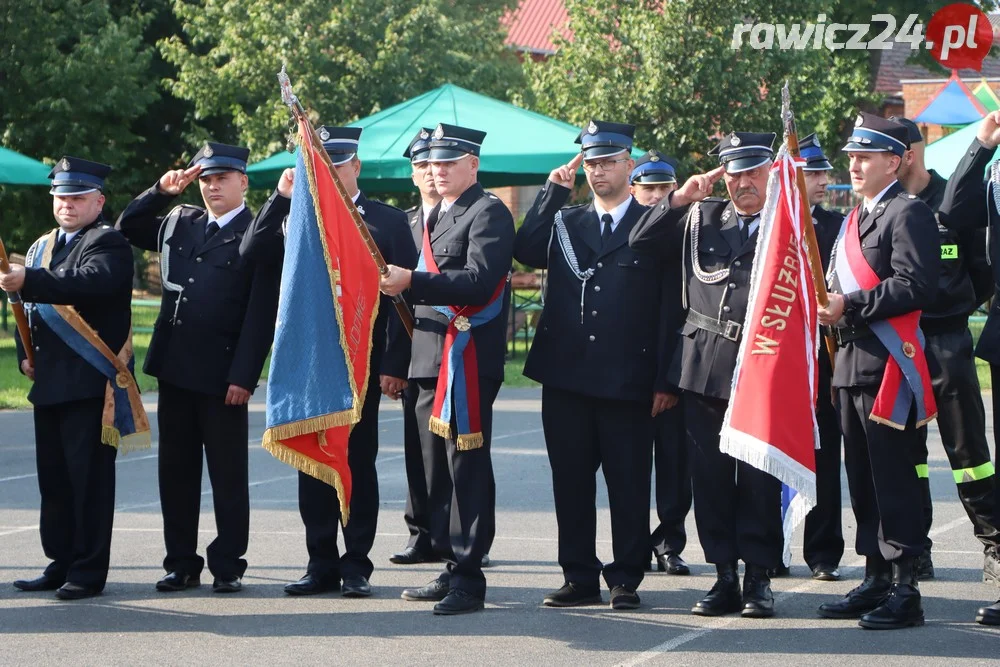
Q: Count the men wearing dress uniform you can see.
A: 11